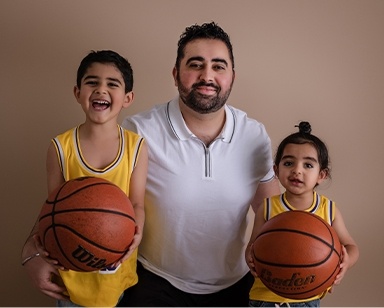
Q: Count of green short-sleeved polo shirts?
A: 0